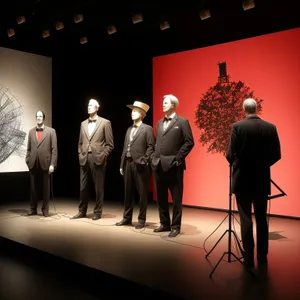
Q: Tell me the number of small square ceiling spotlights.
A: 11